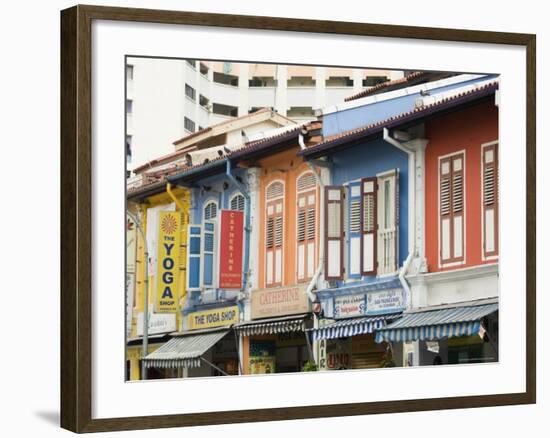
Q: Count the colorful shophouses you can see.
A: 5